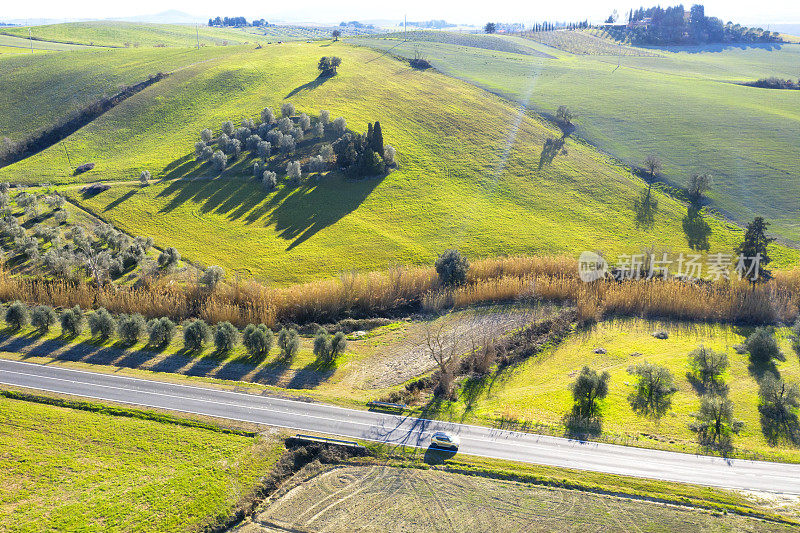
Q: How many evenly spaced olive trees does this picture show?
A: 11